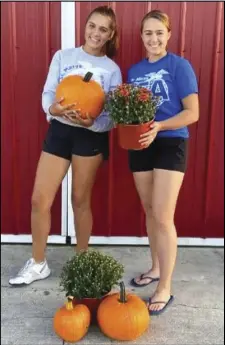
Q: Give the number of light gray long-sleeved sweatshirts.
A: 1